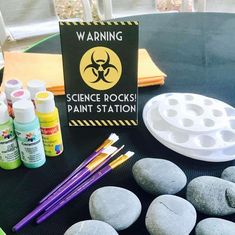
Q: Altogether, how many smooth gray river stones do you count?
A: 7